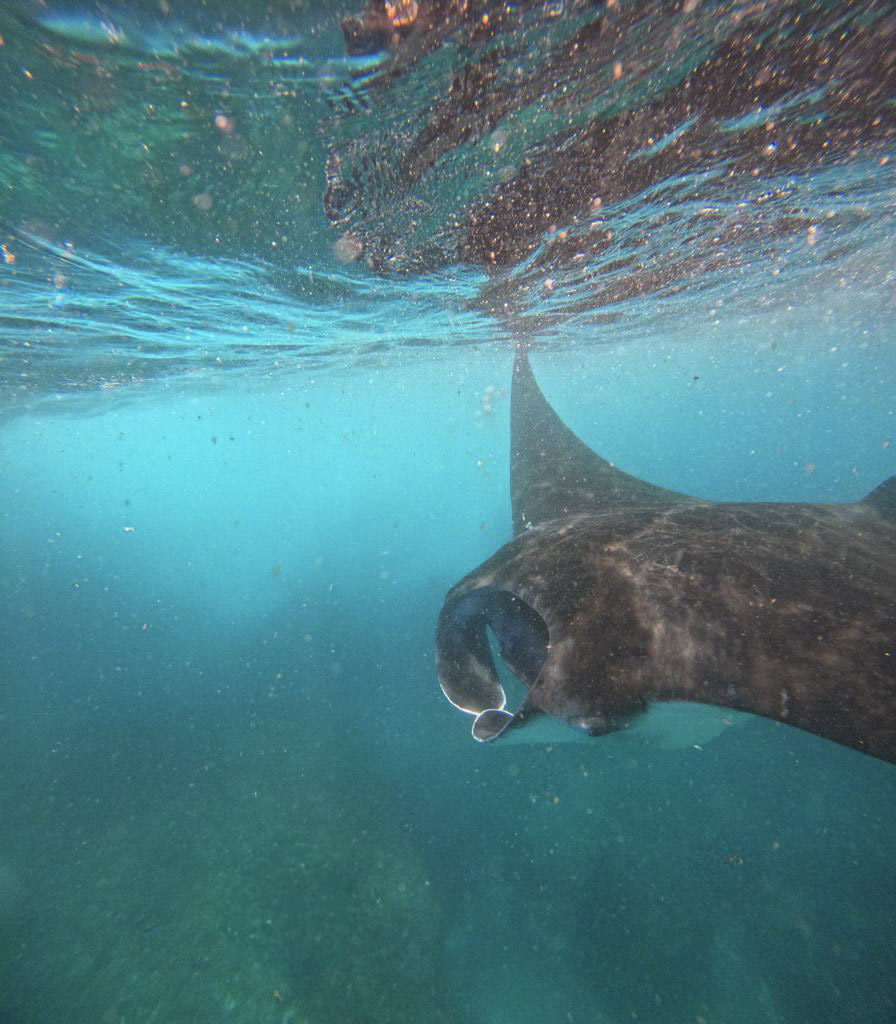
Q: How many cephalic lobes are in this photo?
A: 2